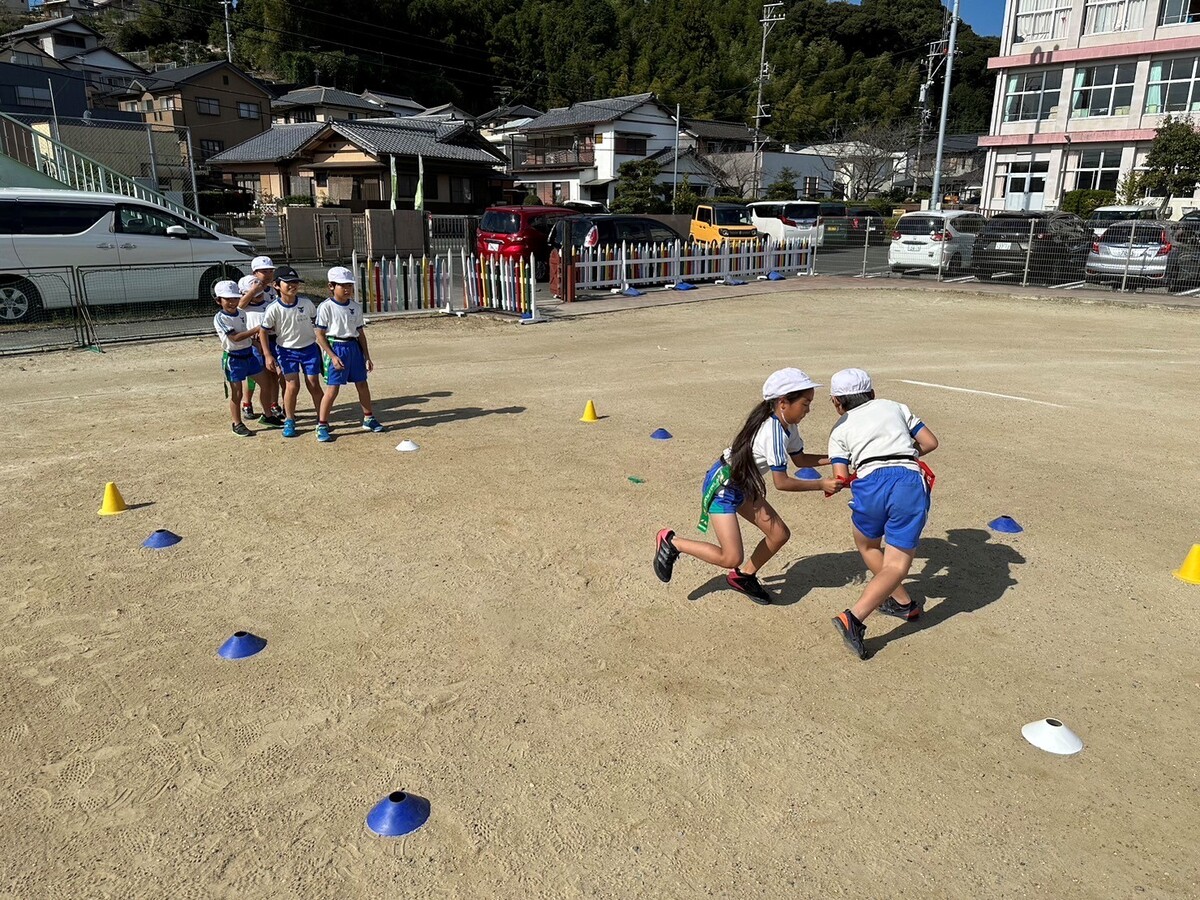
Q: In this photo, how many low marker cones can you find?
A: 8